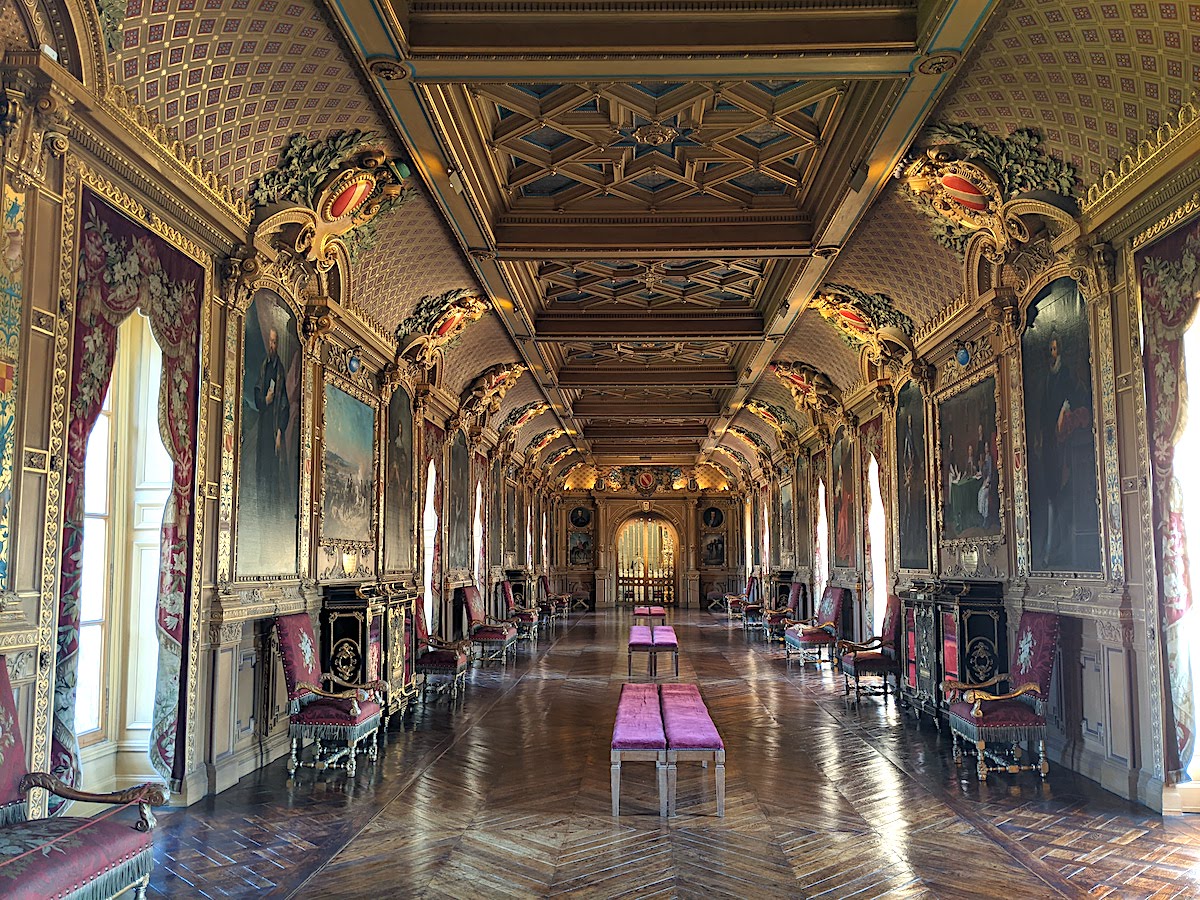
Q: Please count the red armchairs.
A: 13